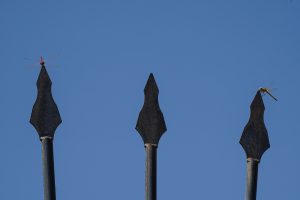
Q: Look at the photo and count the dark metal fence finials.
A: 3